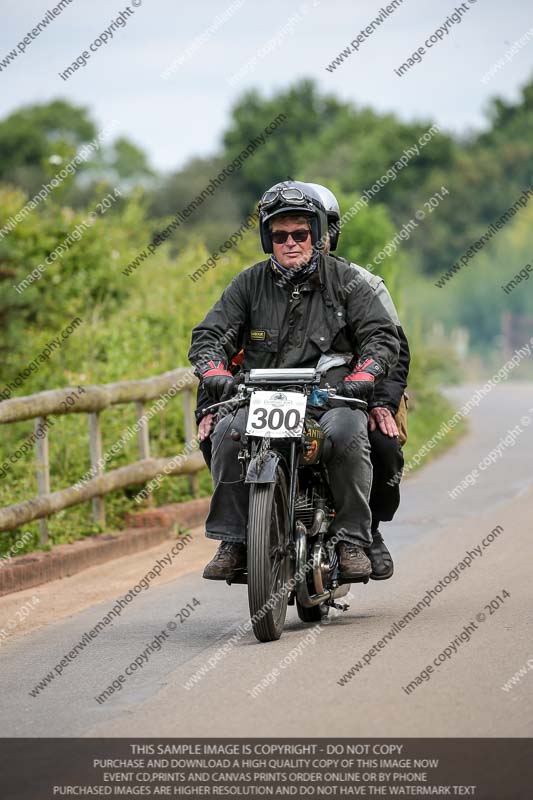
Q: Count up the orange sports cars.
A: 0